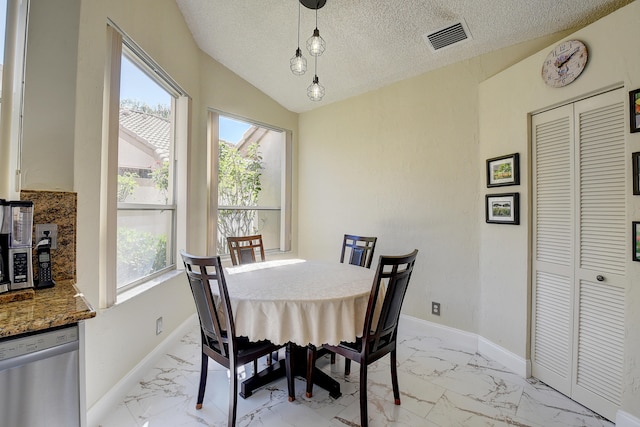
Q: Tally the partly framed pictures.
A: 3